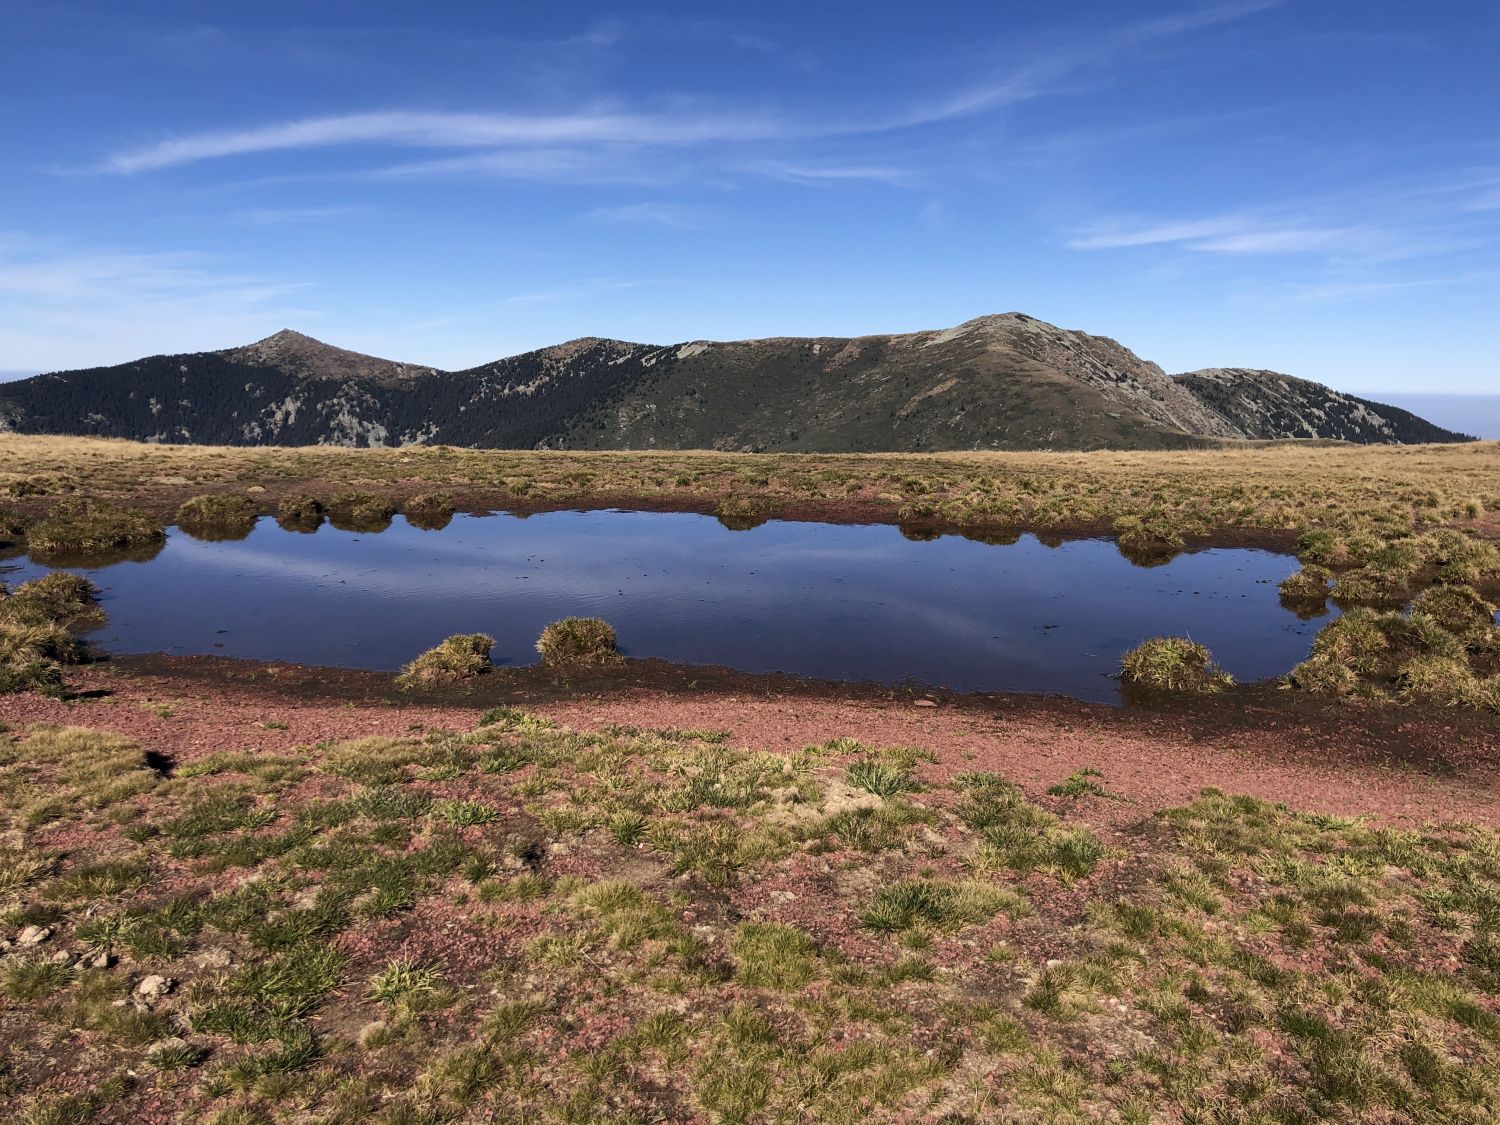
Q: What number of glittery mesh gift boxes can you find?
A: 0